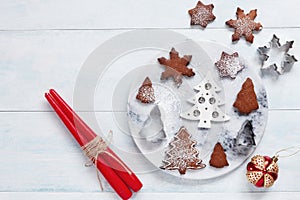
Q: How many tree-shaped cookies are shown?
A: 4